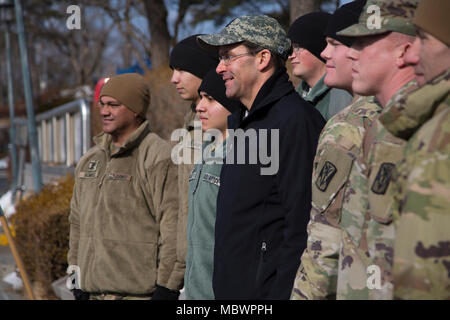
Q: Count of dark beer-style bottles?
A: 0